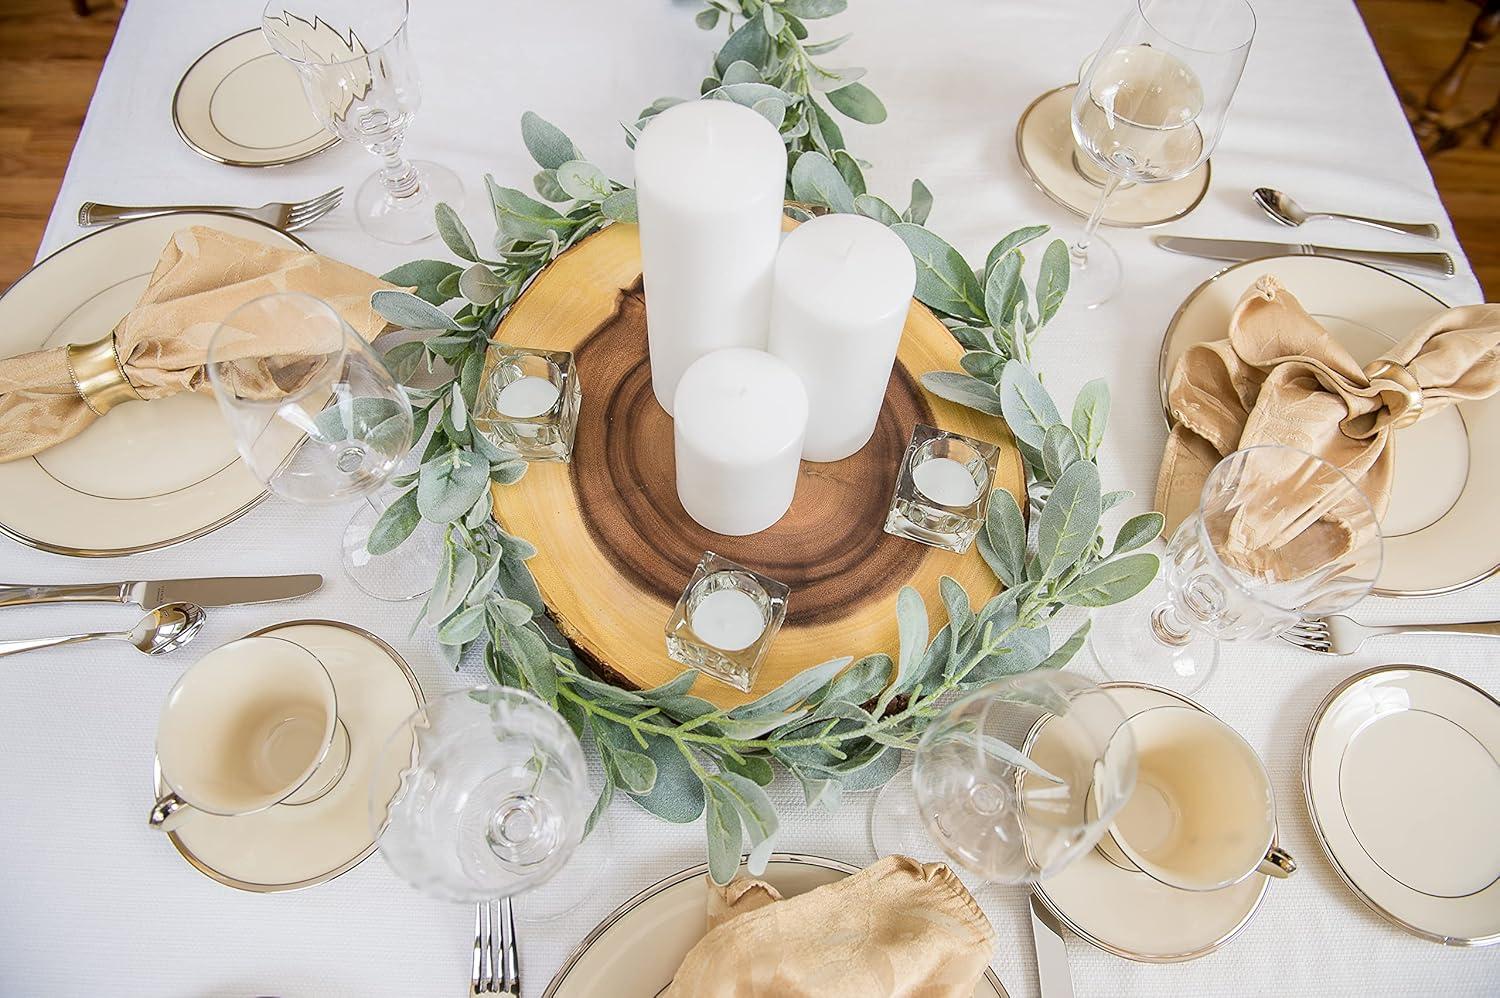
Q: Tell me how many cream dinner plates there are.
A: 3